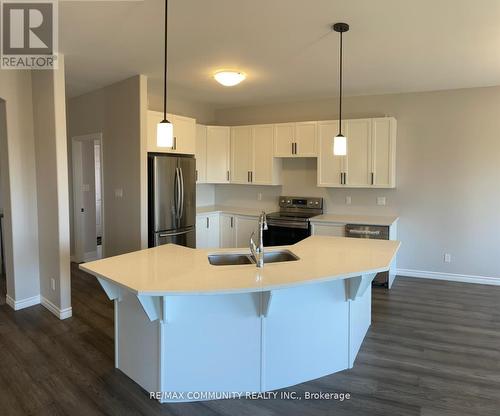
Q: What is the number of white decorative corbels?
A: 4